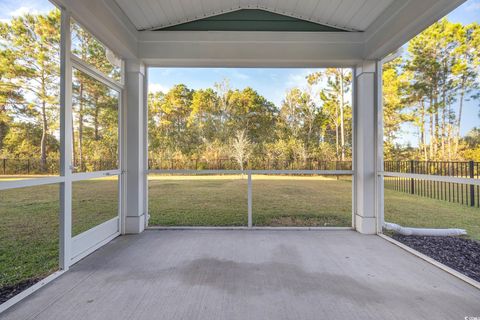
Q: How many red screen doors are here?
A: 0